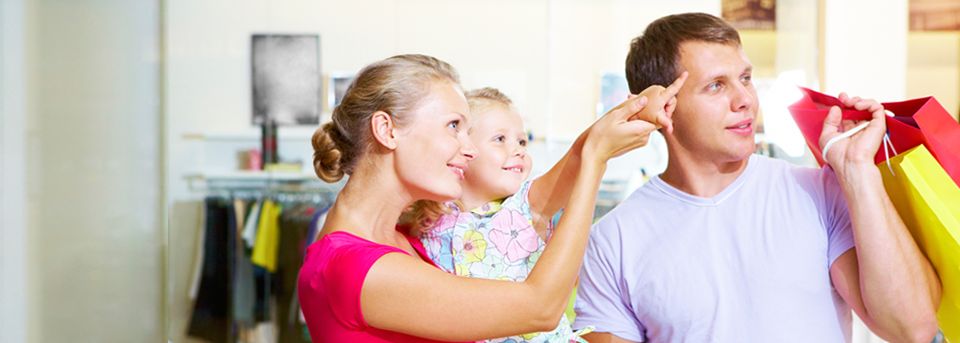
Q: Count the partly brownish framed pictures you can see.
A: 2